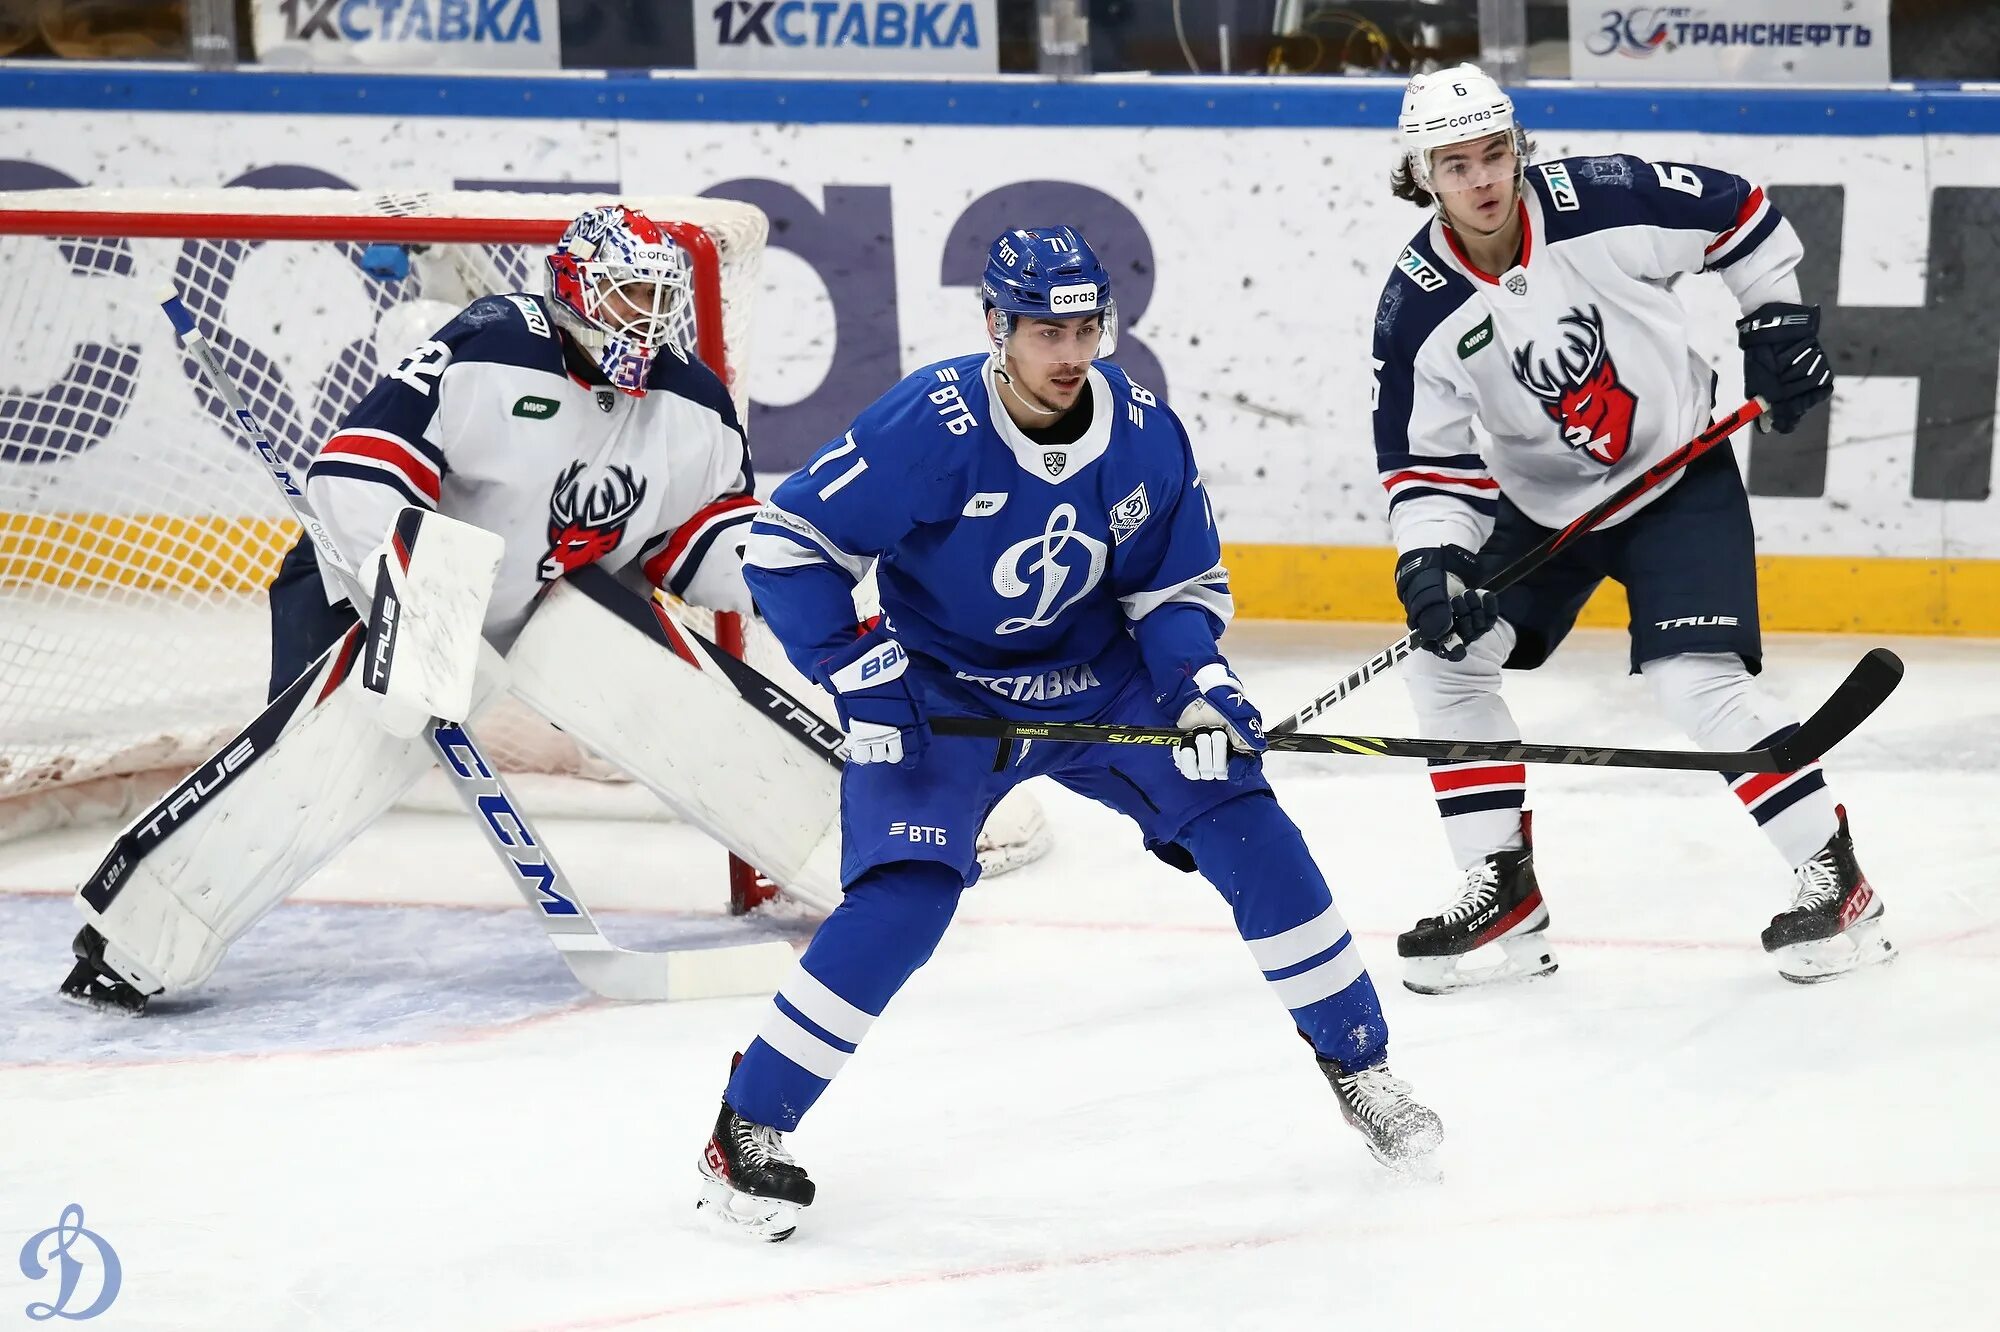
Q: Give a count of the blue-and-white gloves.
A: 2